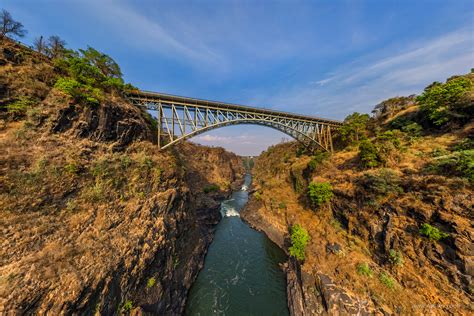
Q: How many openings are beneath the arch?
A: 1